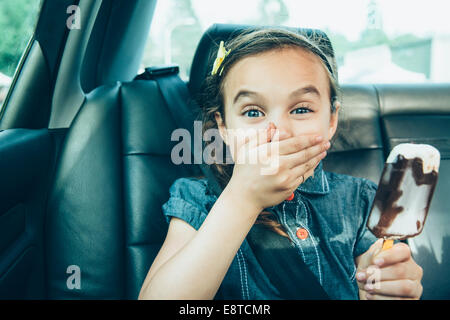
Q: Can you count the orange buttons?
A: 2